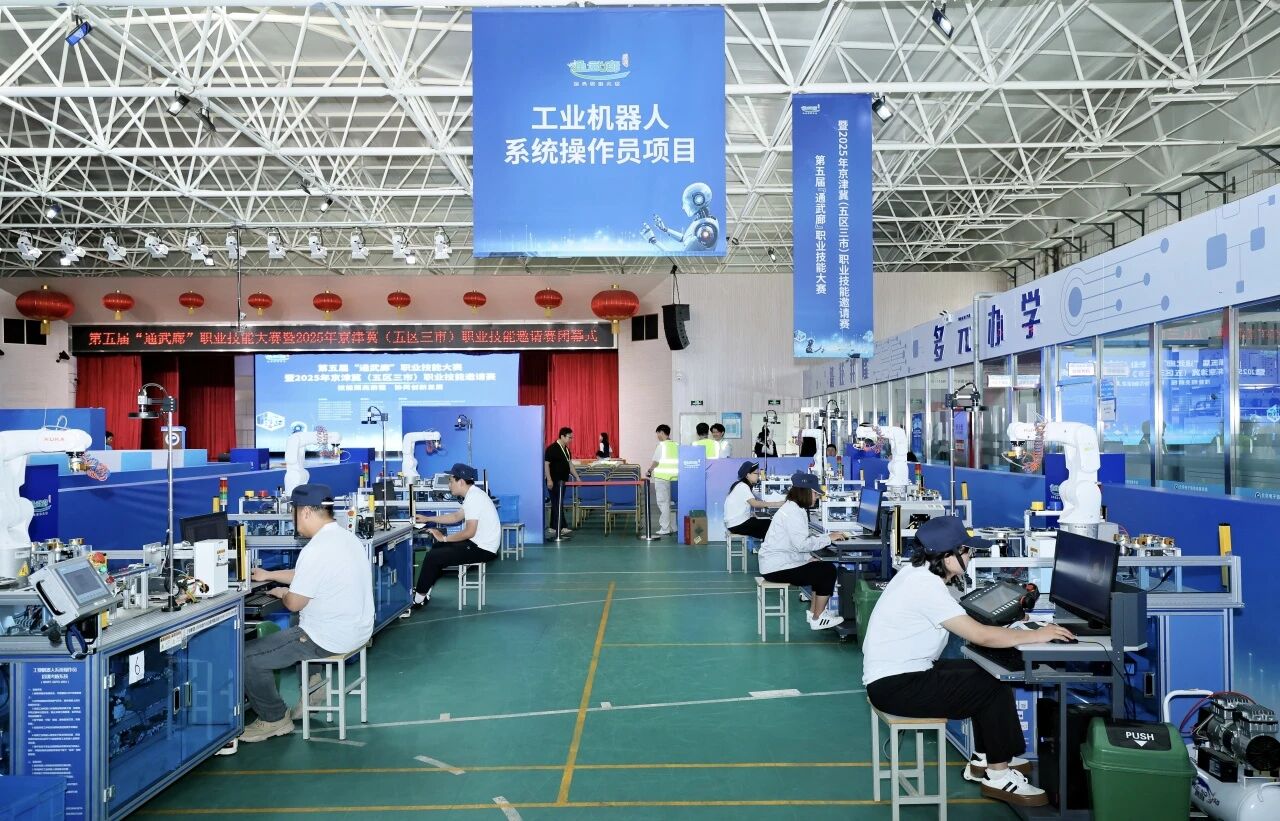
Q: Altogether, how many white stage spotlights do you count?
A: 11